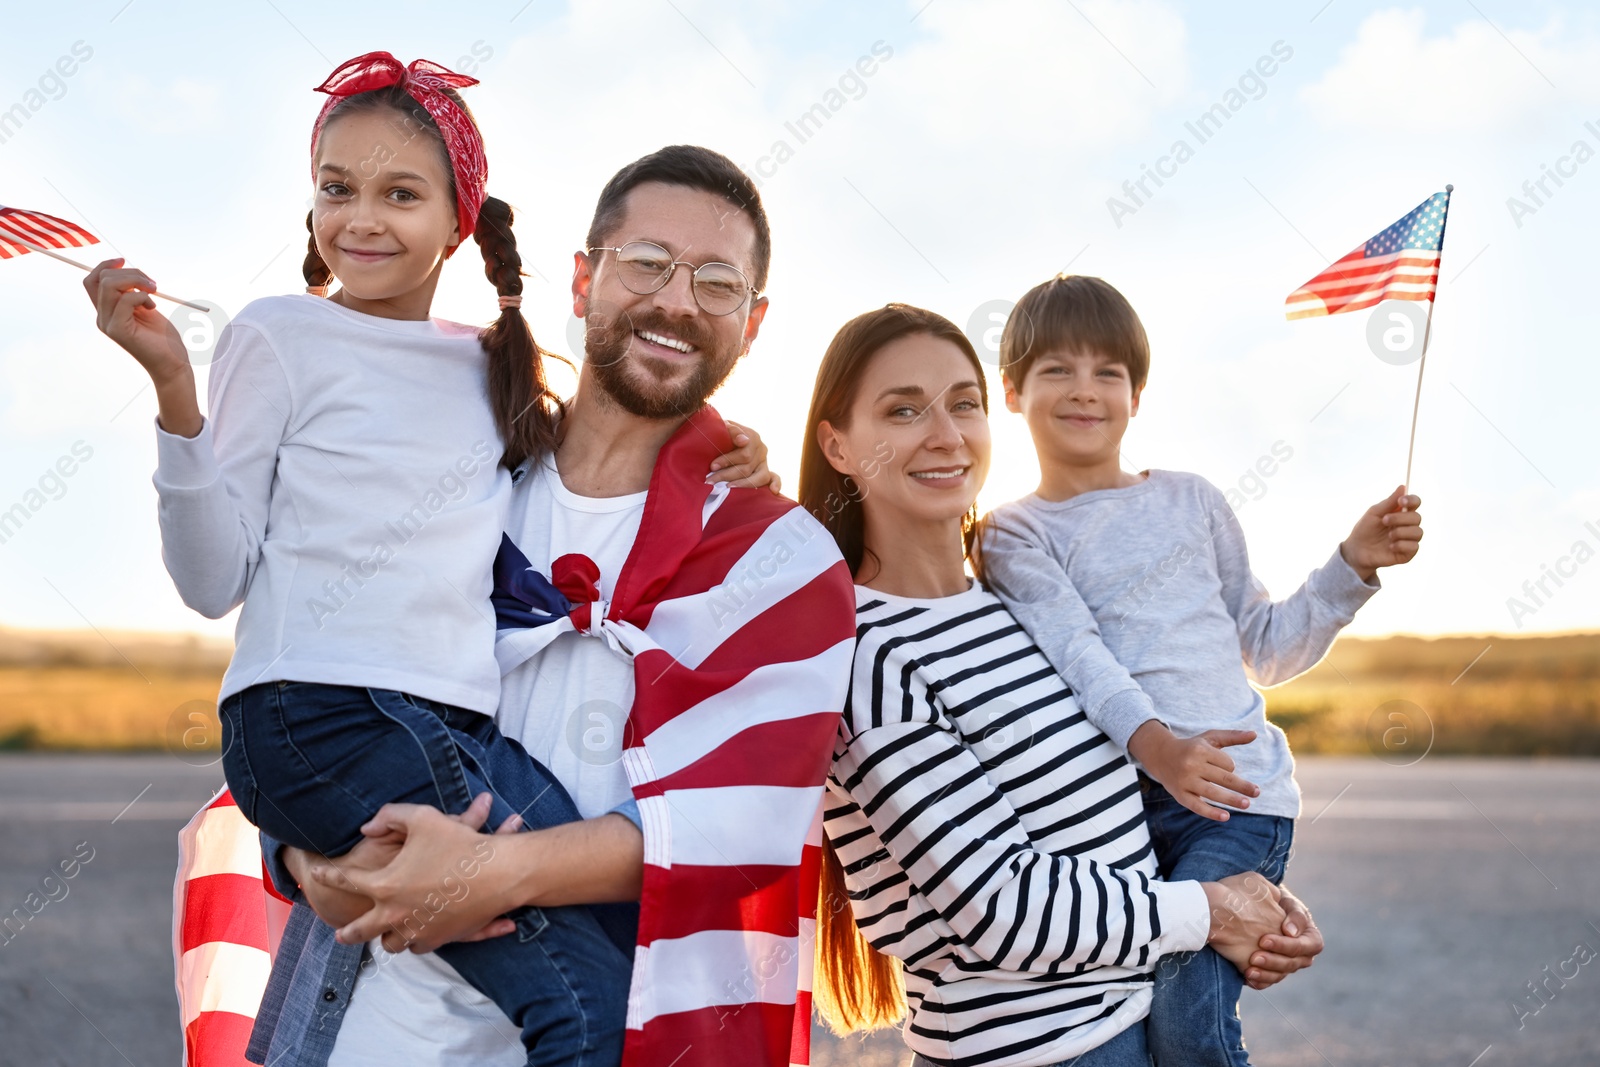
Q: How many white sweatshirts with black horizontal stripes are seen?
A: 1